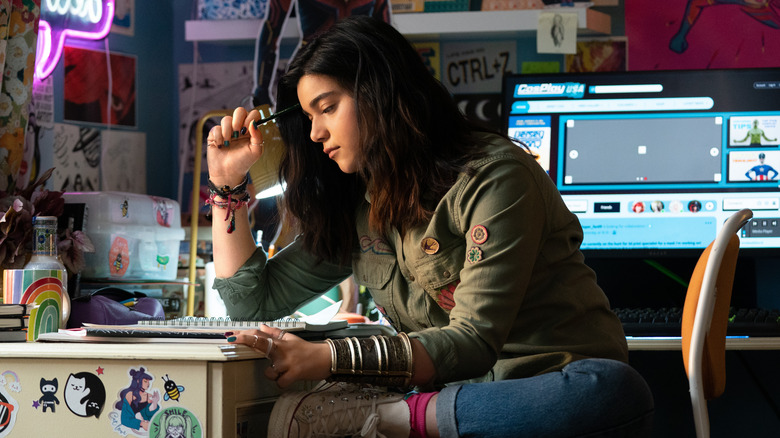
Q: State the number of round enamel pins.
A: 3